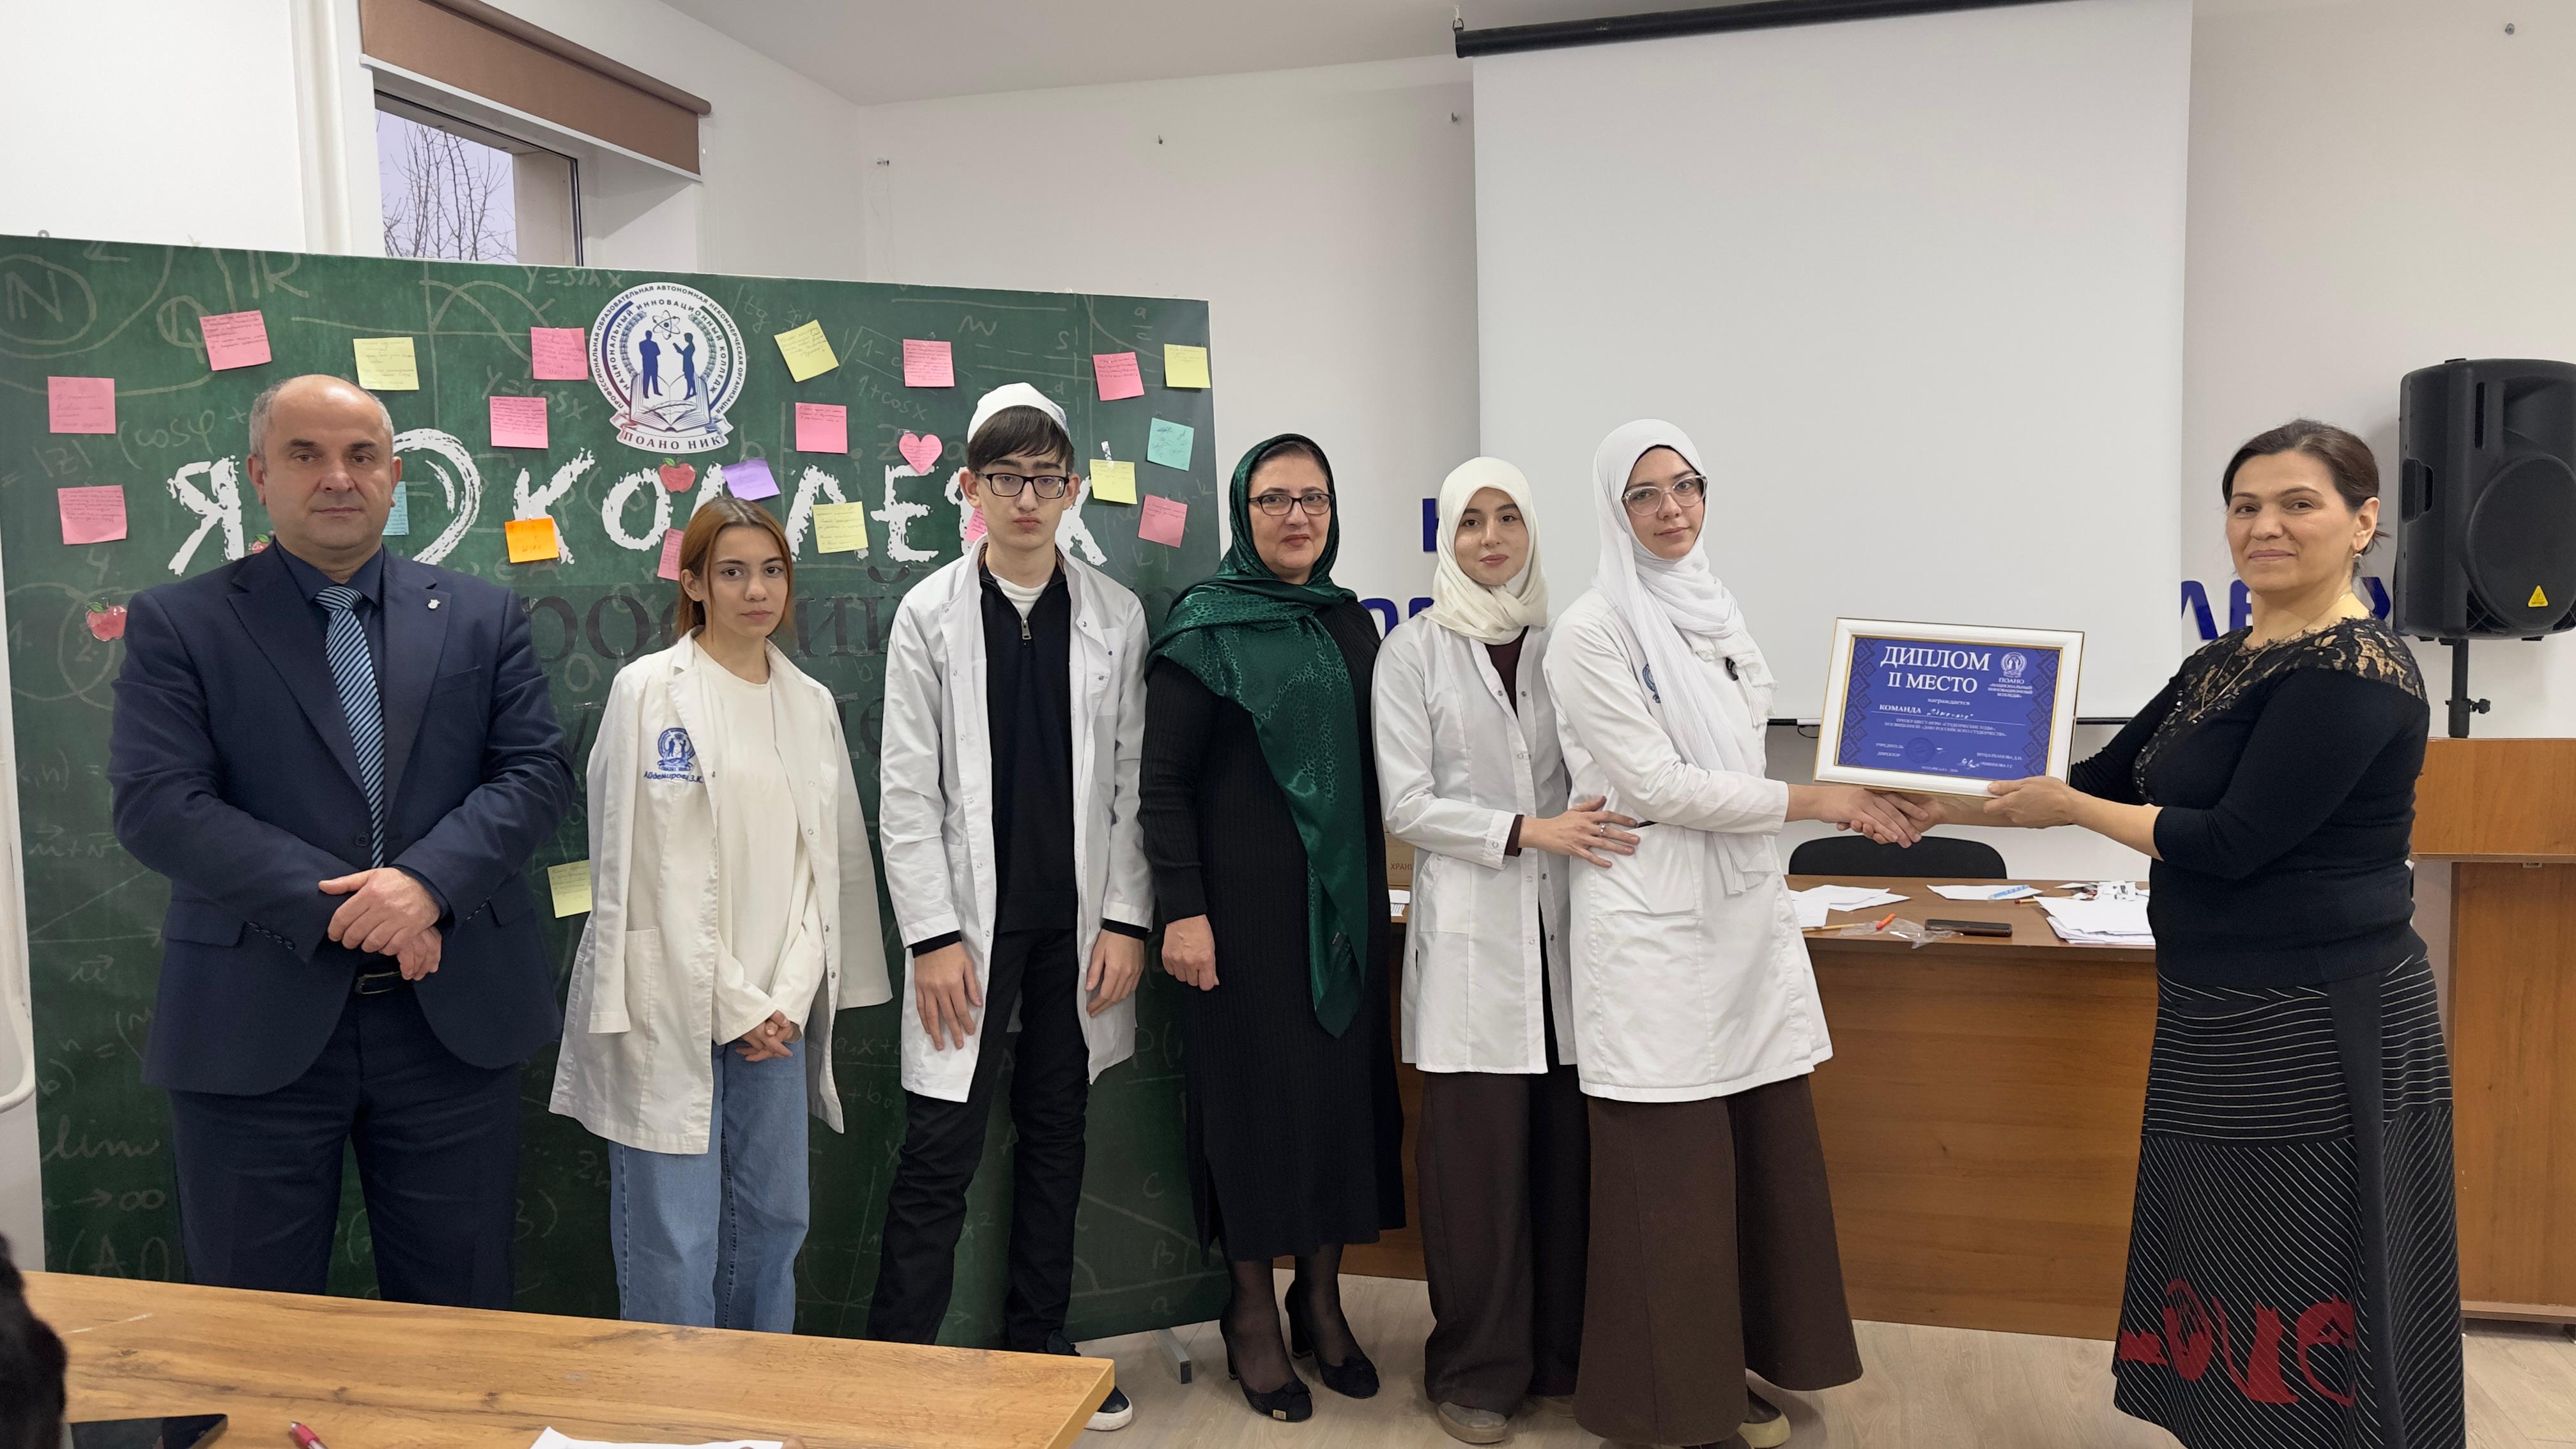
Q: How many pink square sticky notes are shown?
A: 11